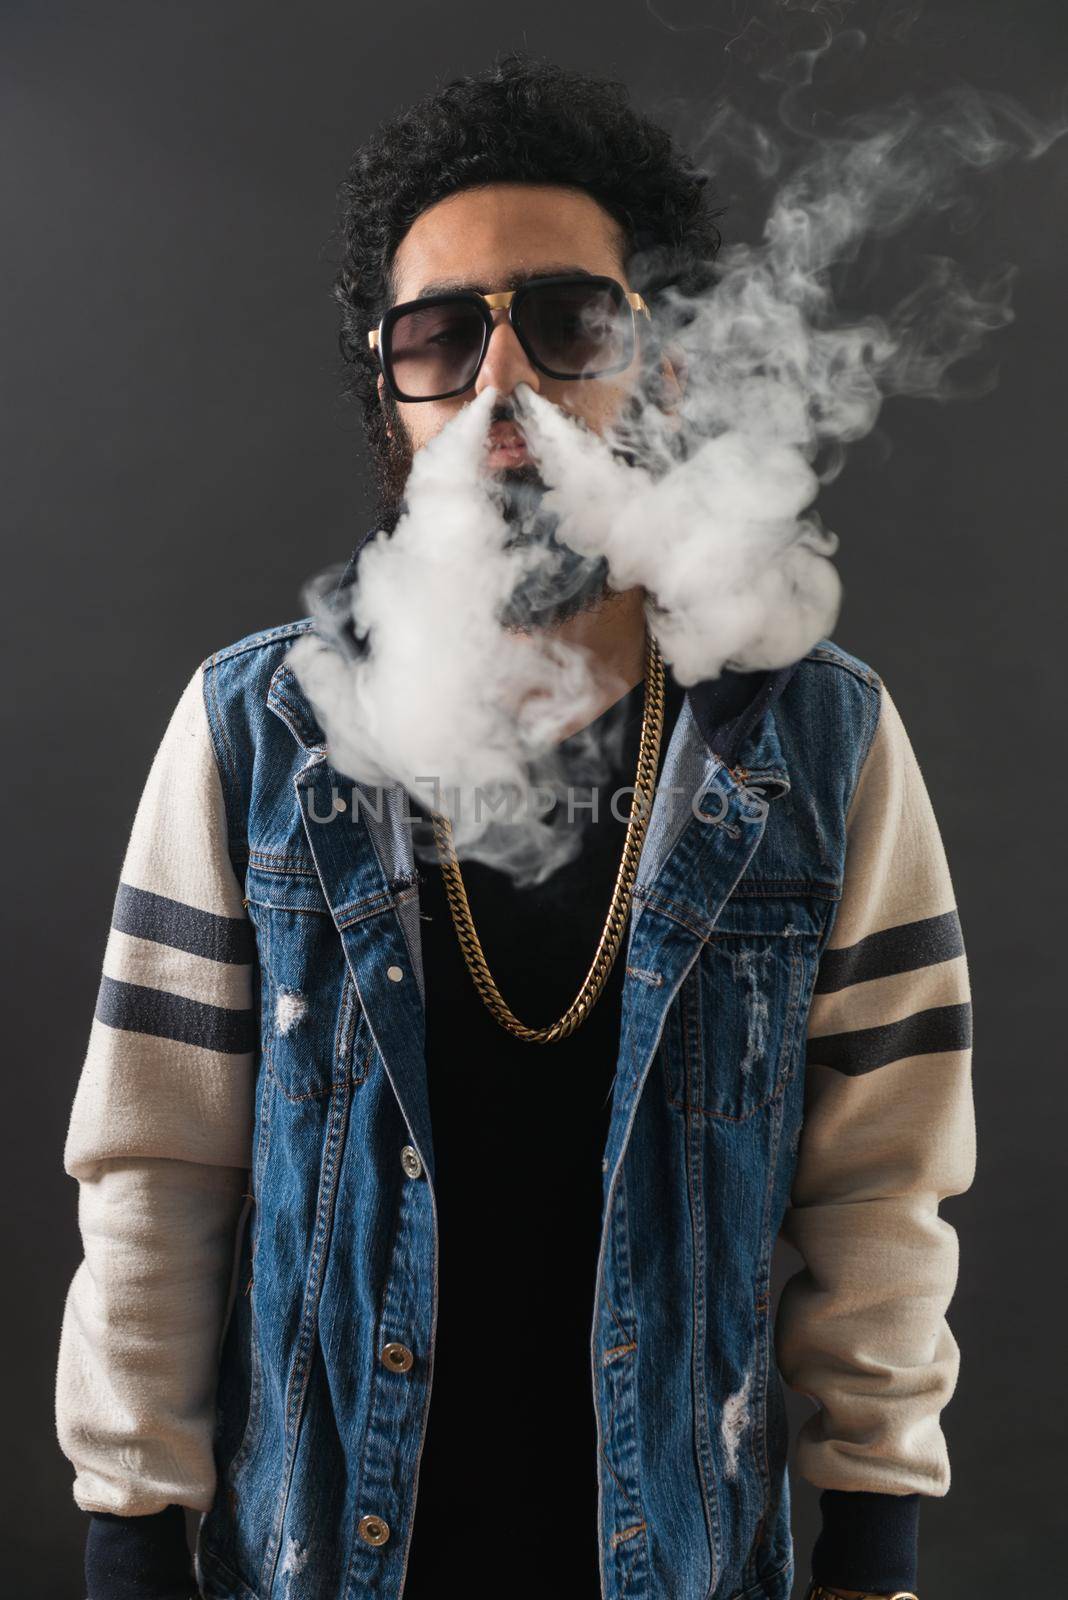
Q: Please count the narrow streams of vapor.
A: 2